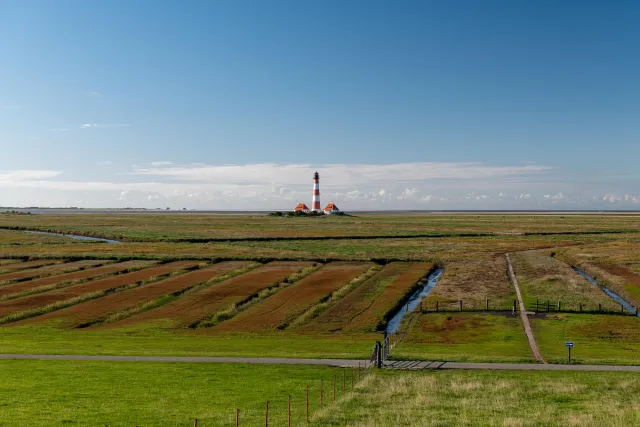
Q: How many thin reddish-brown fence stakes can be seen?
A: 11